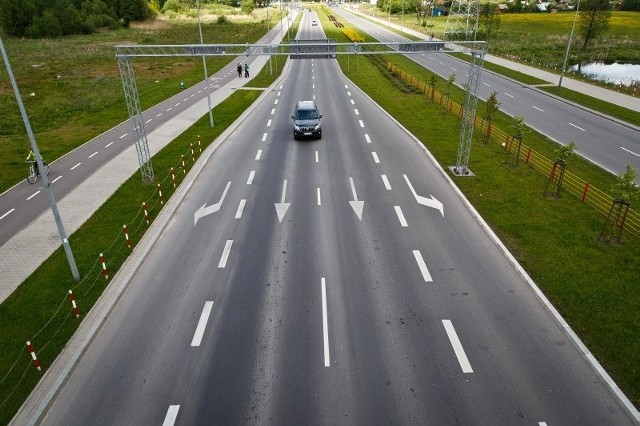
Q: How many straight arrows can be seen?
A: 2